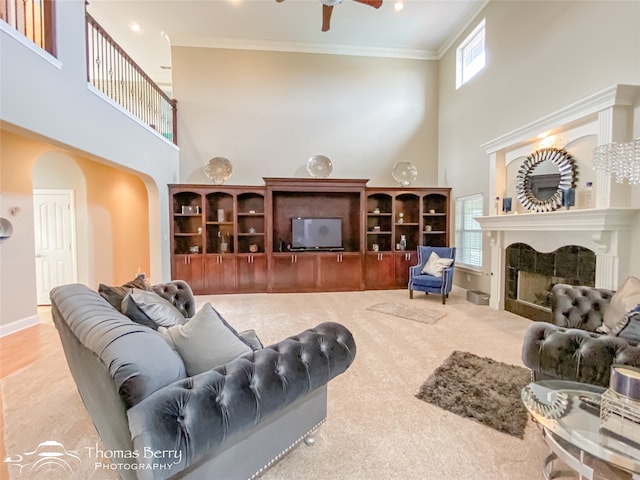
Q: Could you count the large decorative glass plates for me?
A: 3